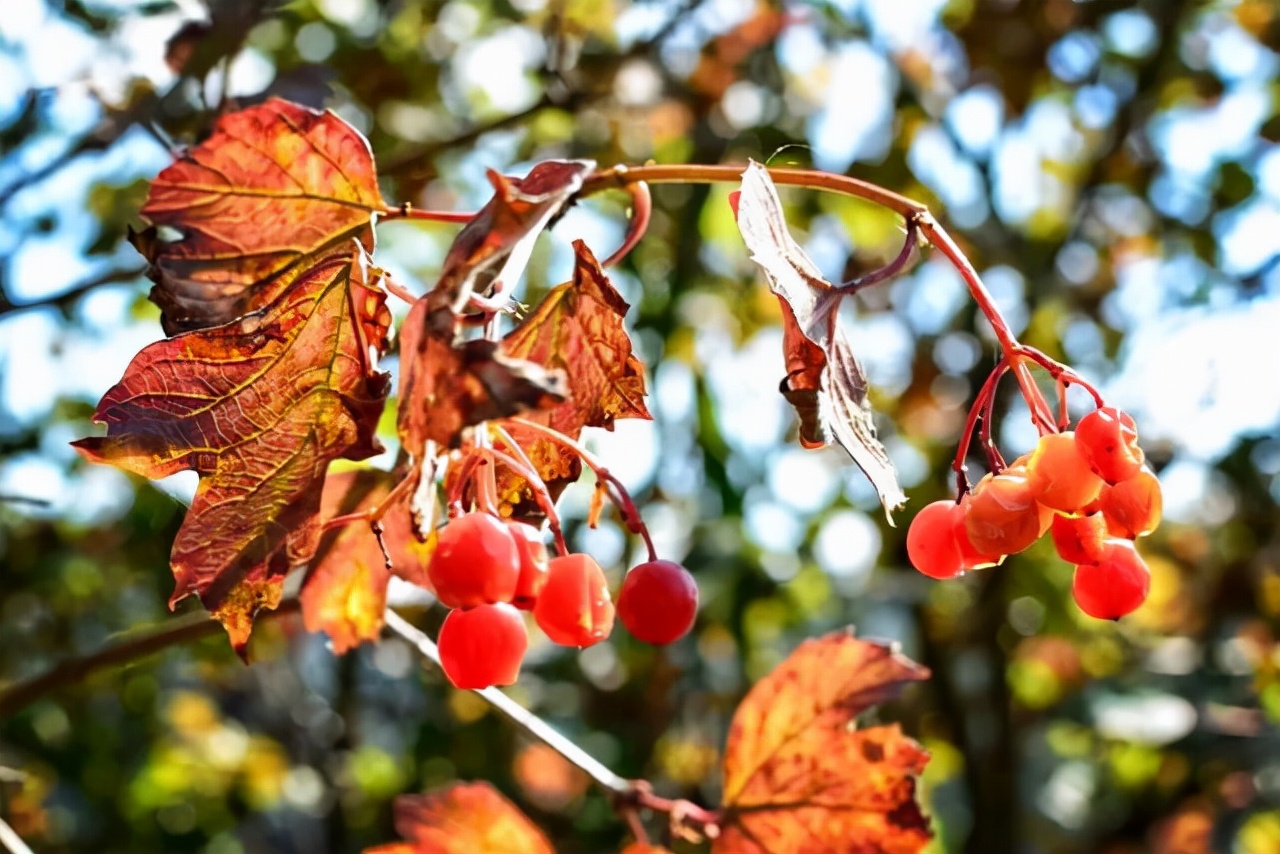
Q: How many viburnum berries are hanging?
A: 13